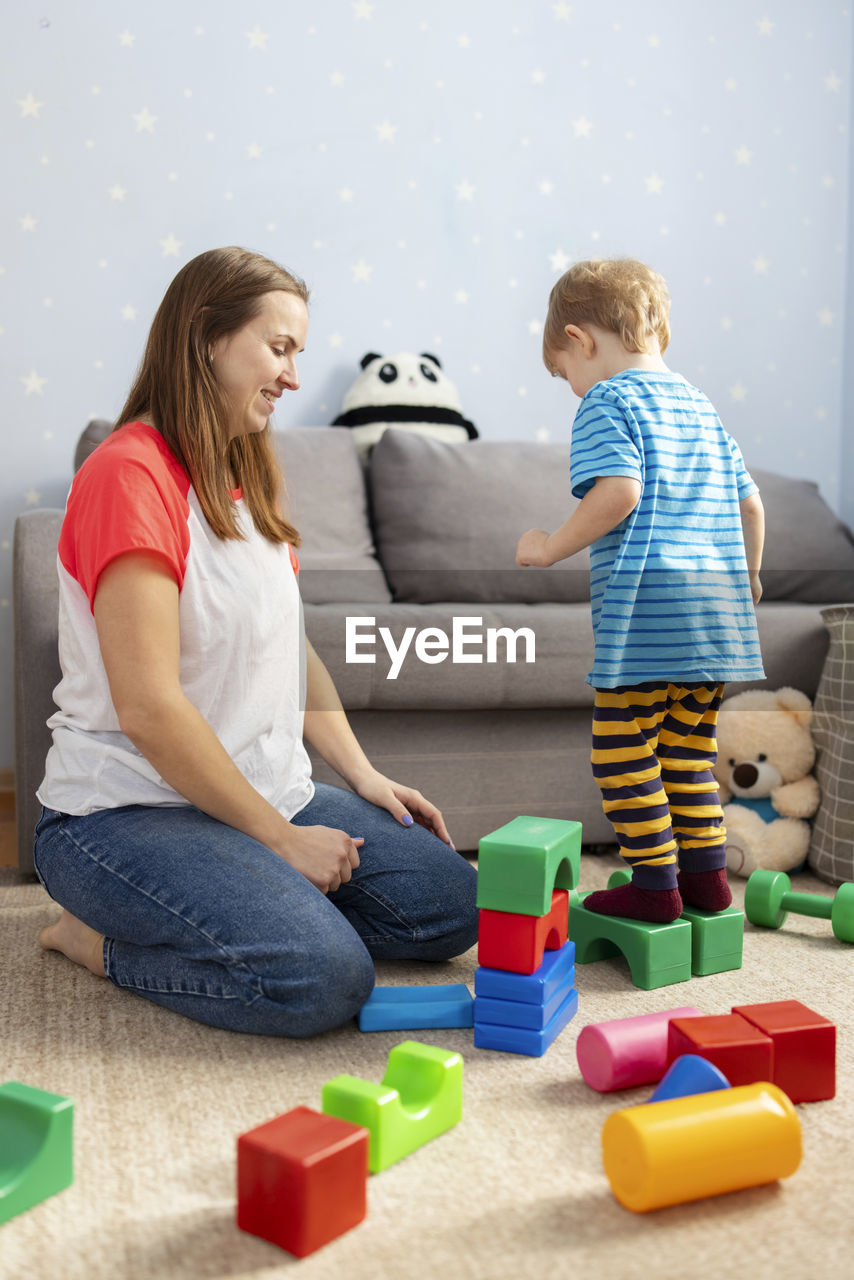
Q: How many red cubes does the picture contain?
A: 3